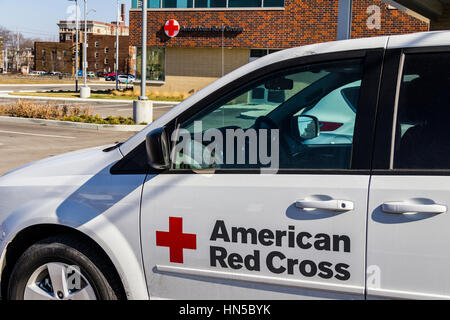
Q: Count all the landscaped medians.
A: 2